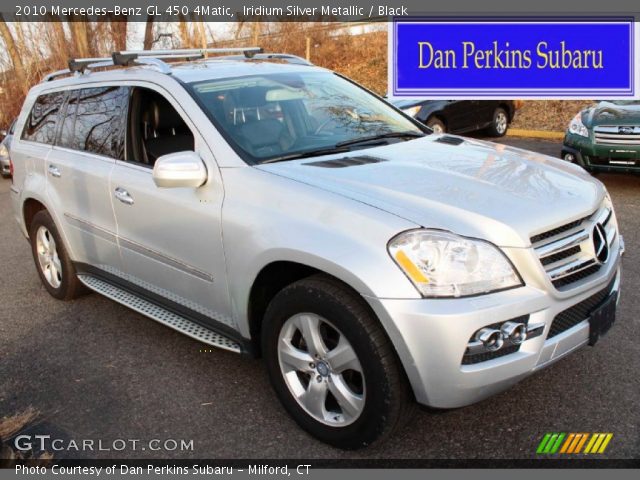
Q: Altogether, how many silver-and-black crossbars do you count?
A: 2